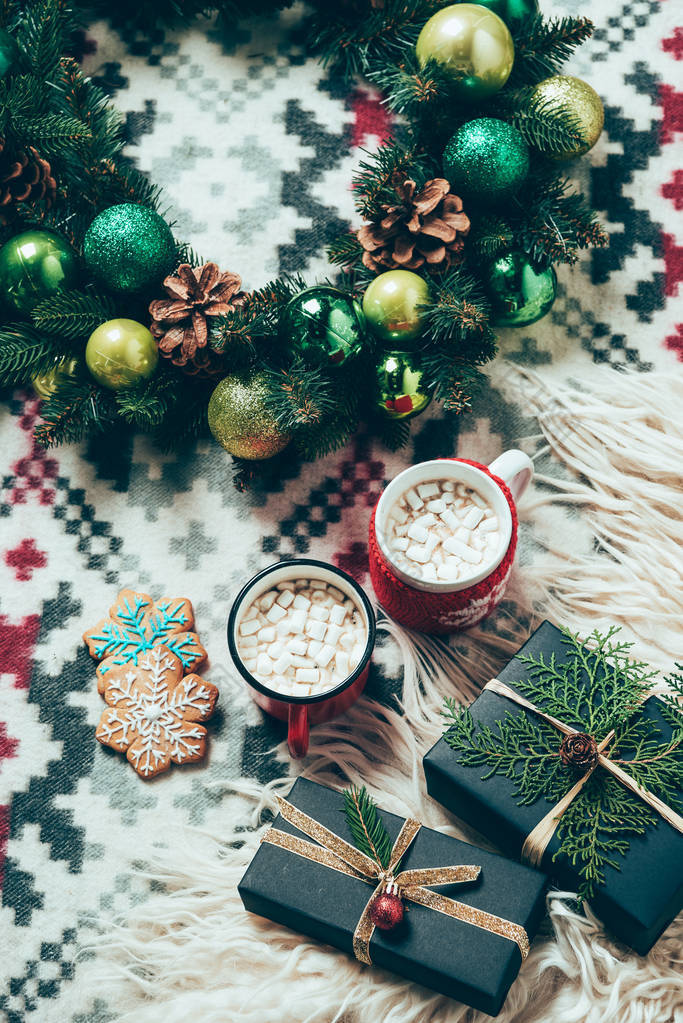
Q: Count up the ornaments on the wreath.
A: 14